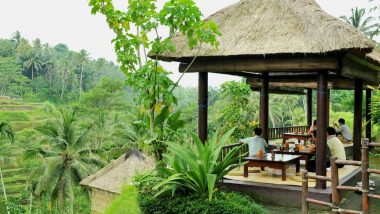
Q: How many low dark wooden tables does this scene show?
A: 3